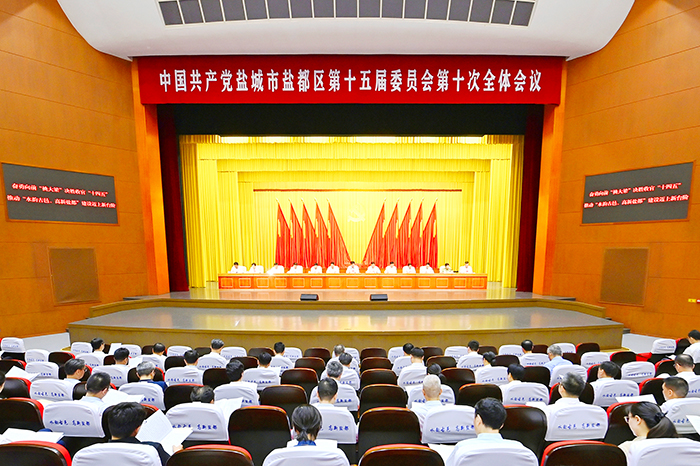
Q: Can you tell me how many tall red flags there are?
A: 10